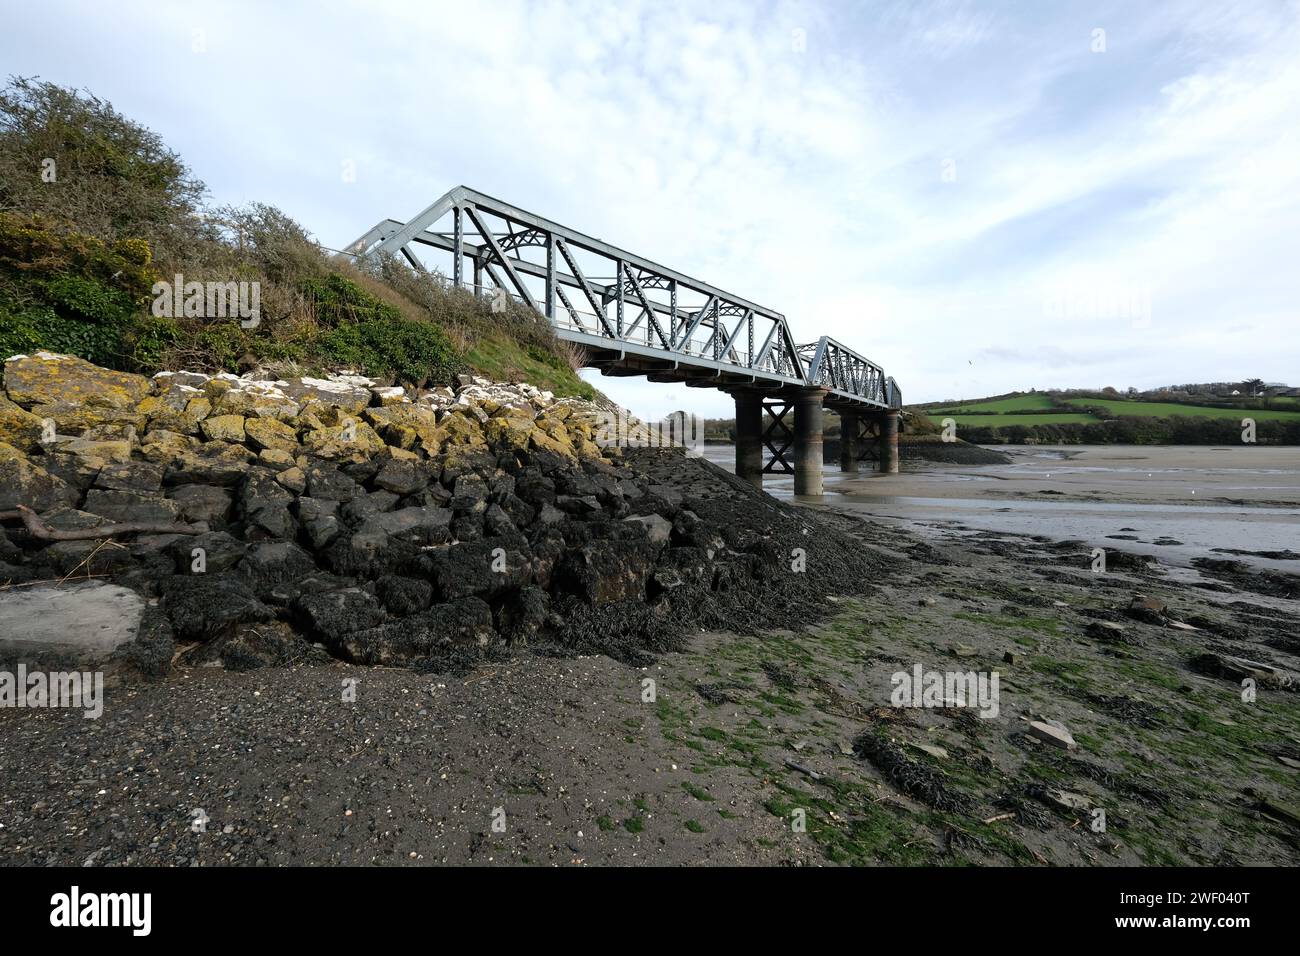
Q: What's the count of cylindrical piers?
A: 4